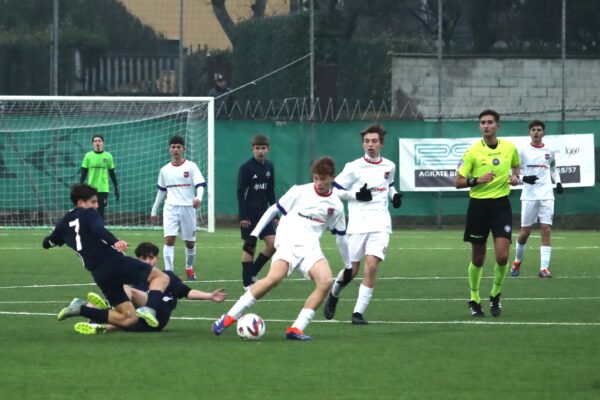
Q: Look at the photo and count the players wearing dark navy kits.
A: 3